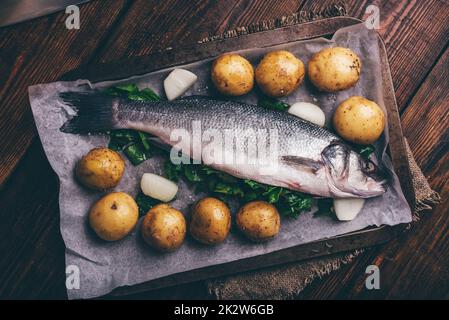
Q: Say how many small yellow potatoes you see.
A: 9